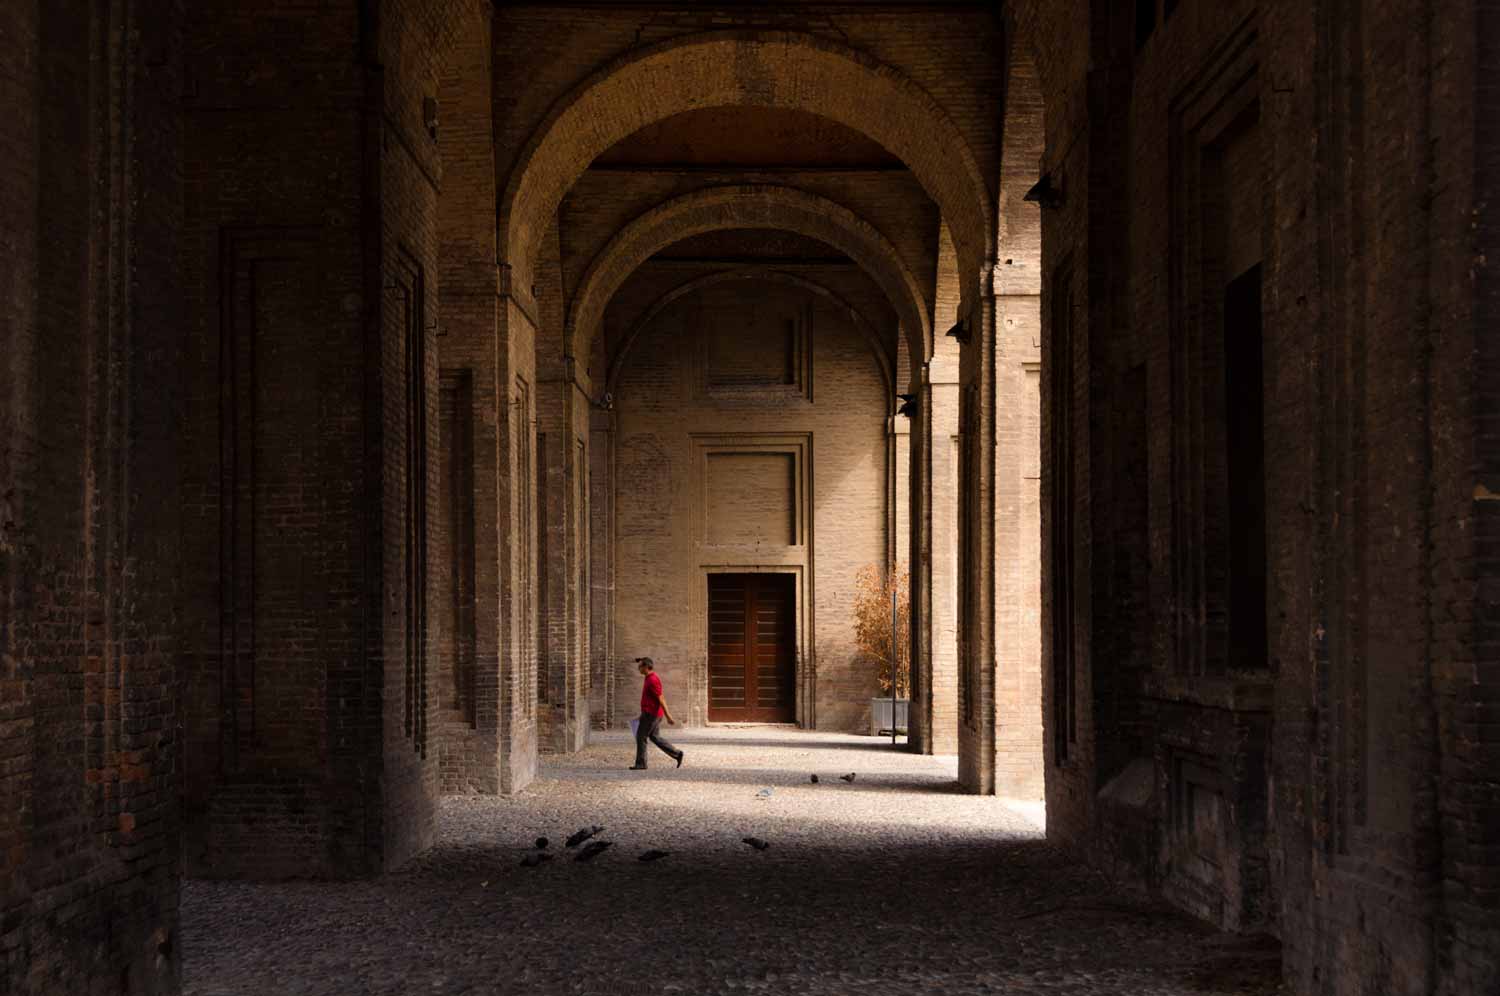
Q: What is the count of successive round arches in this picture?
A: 3